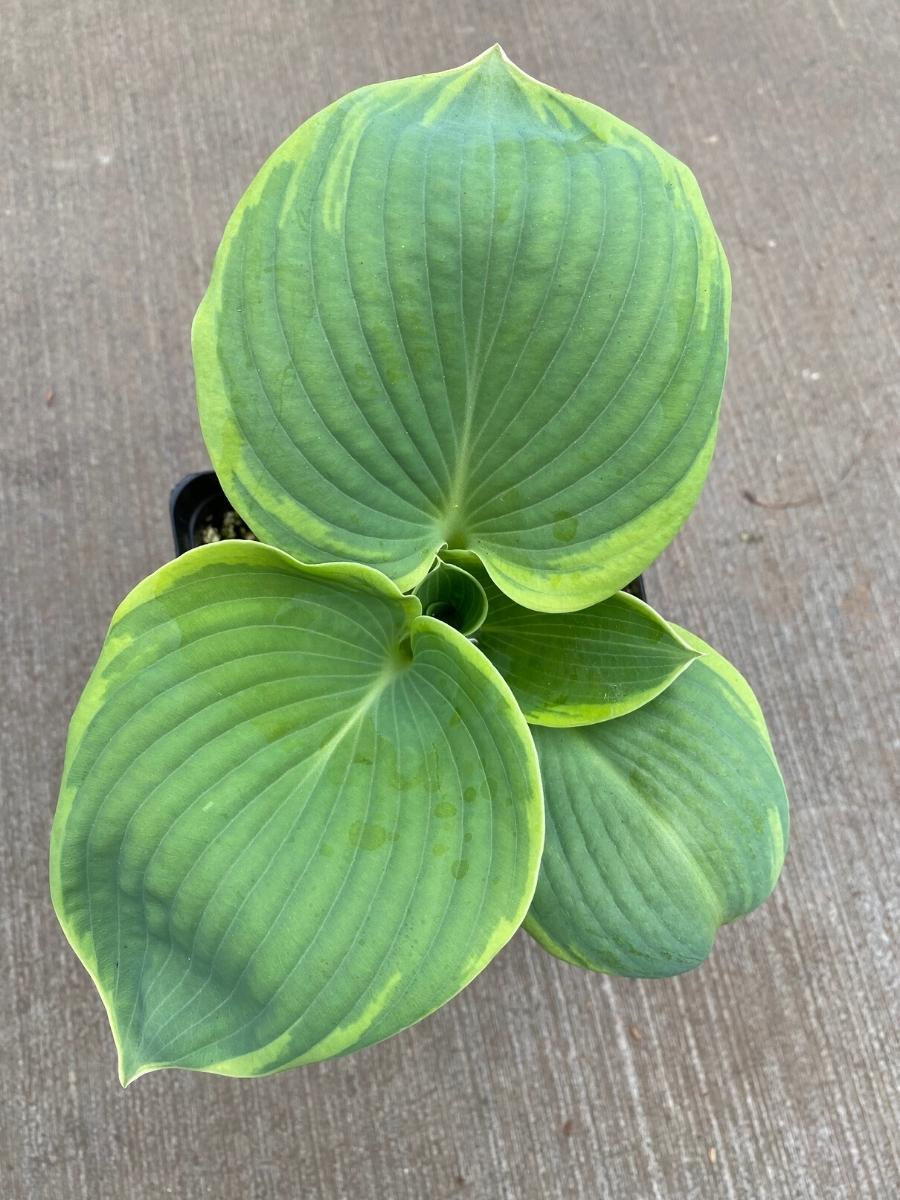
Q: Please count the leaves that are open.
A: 4